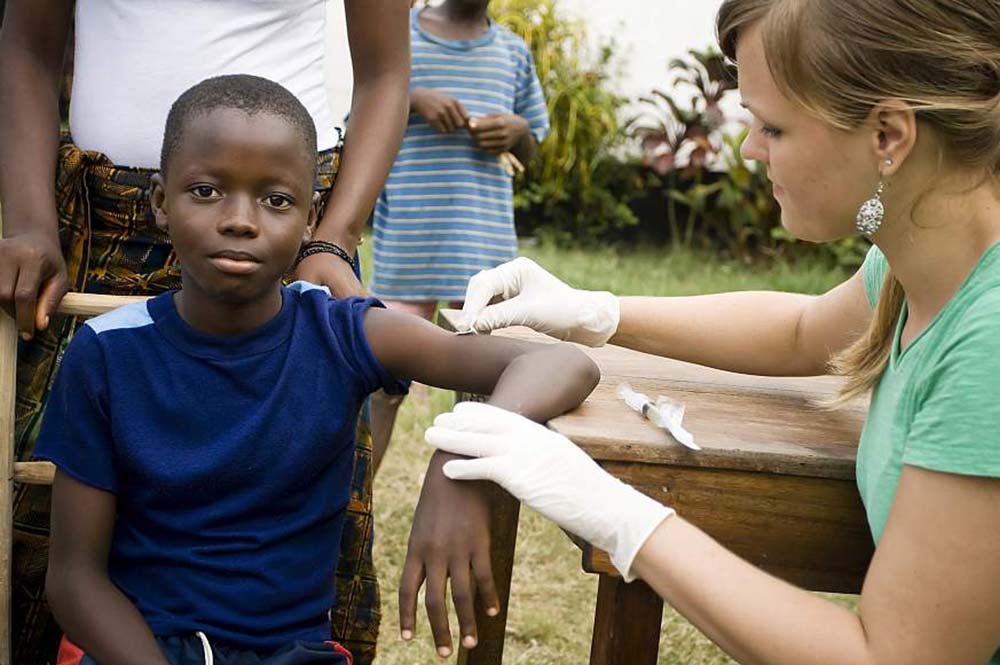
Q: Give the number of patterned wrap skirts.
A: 1